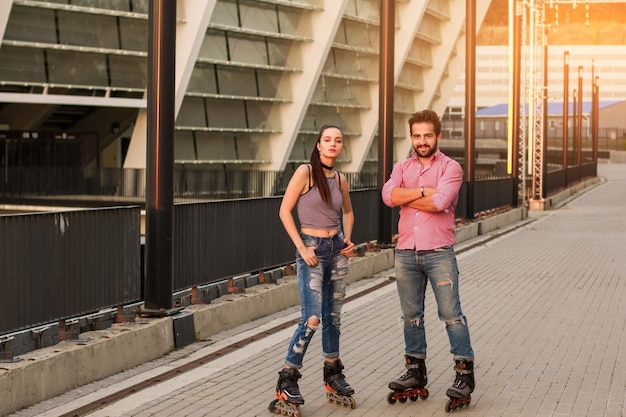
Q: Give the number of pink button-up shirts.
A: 1